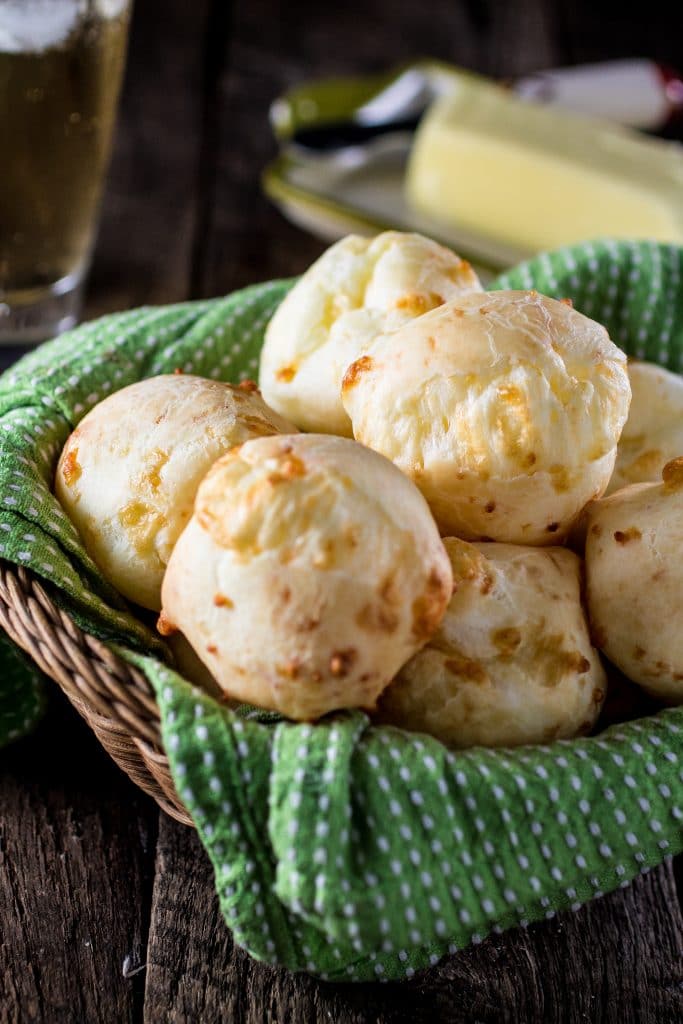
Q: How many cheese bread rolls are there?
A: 7